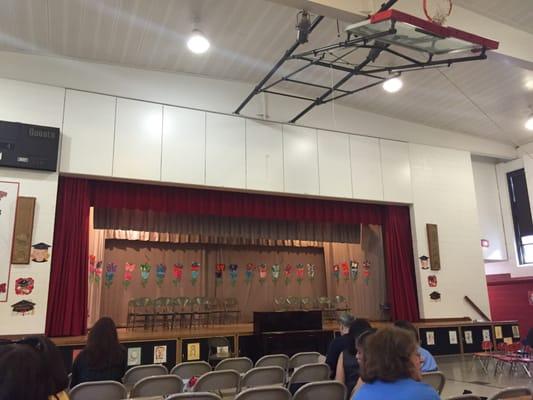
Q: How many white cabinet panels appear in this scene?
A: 9